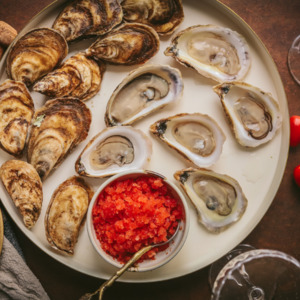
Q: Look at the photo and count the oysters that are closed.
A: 9